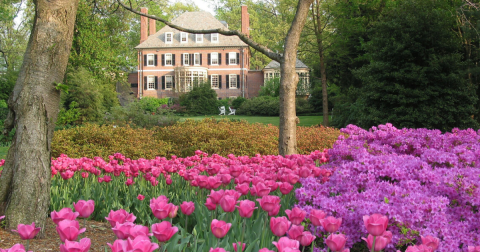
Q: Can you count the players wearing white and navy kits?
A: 0